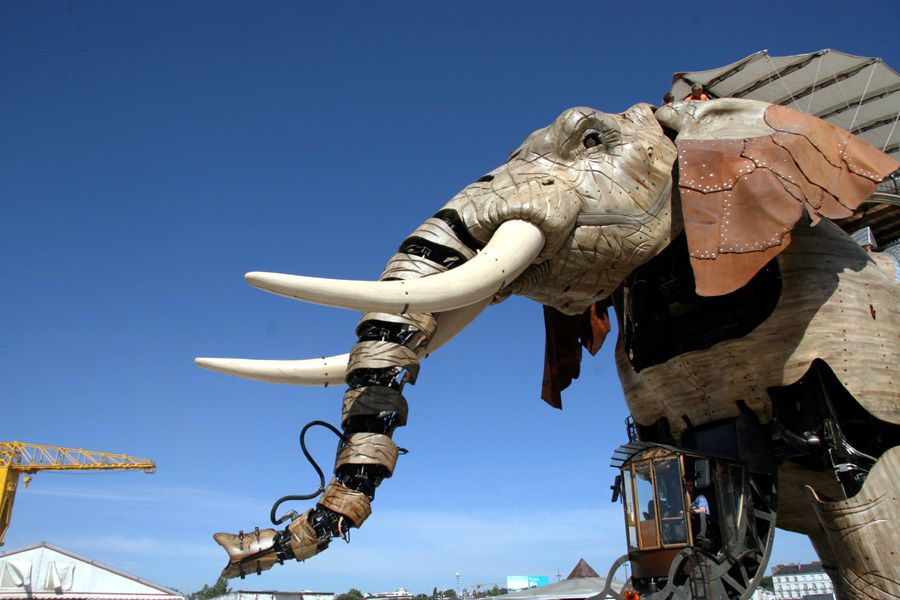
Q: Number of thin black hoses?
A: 1